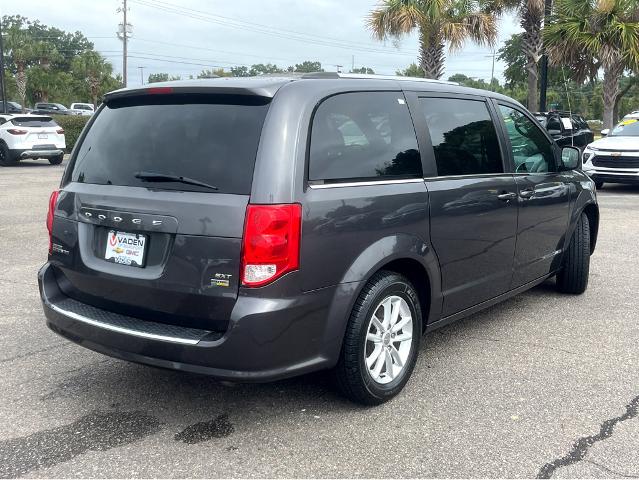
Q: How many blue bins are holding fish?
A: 0